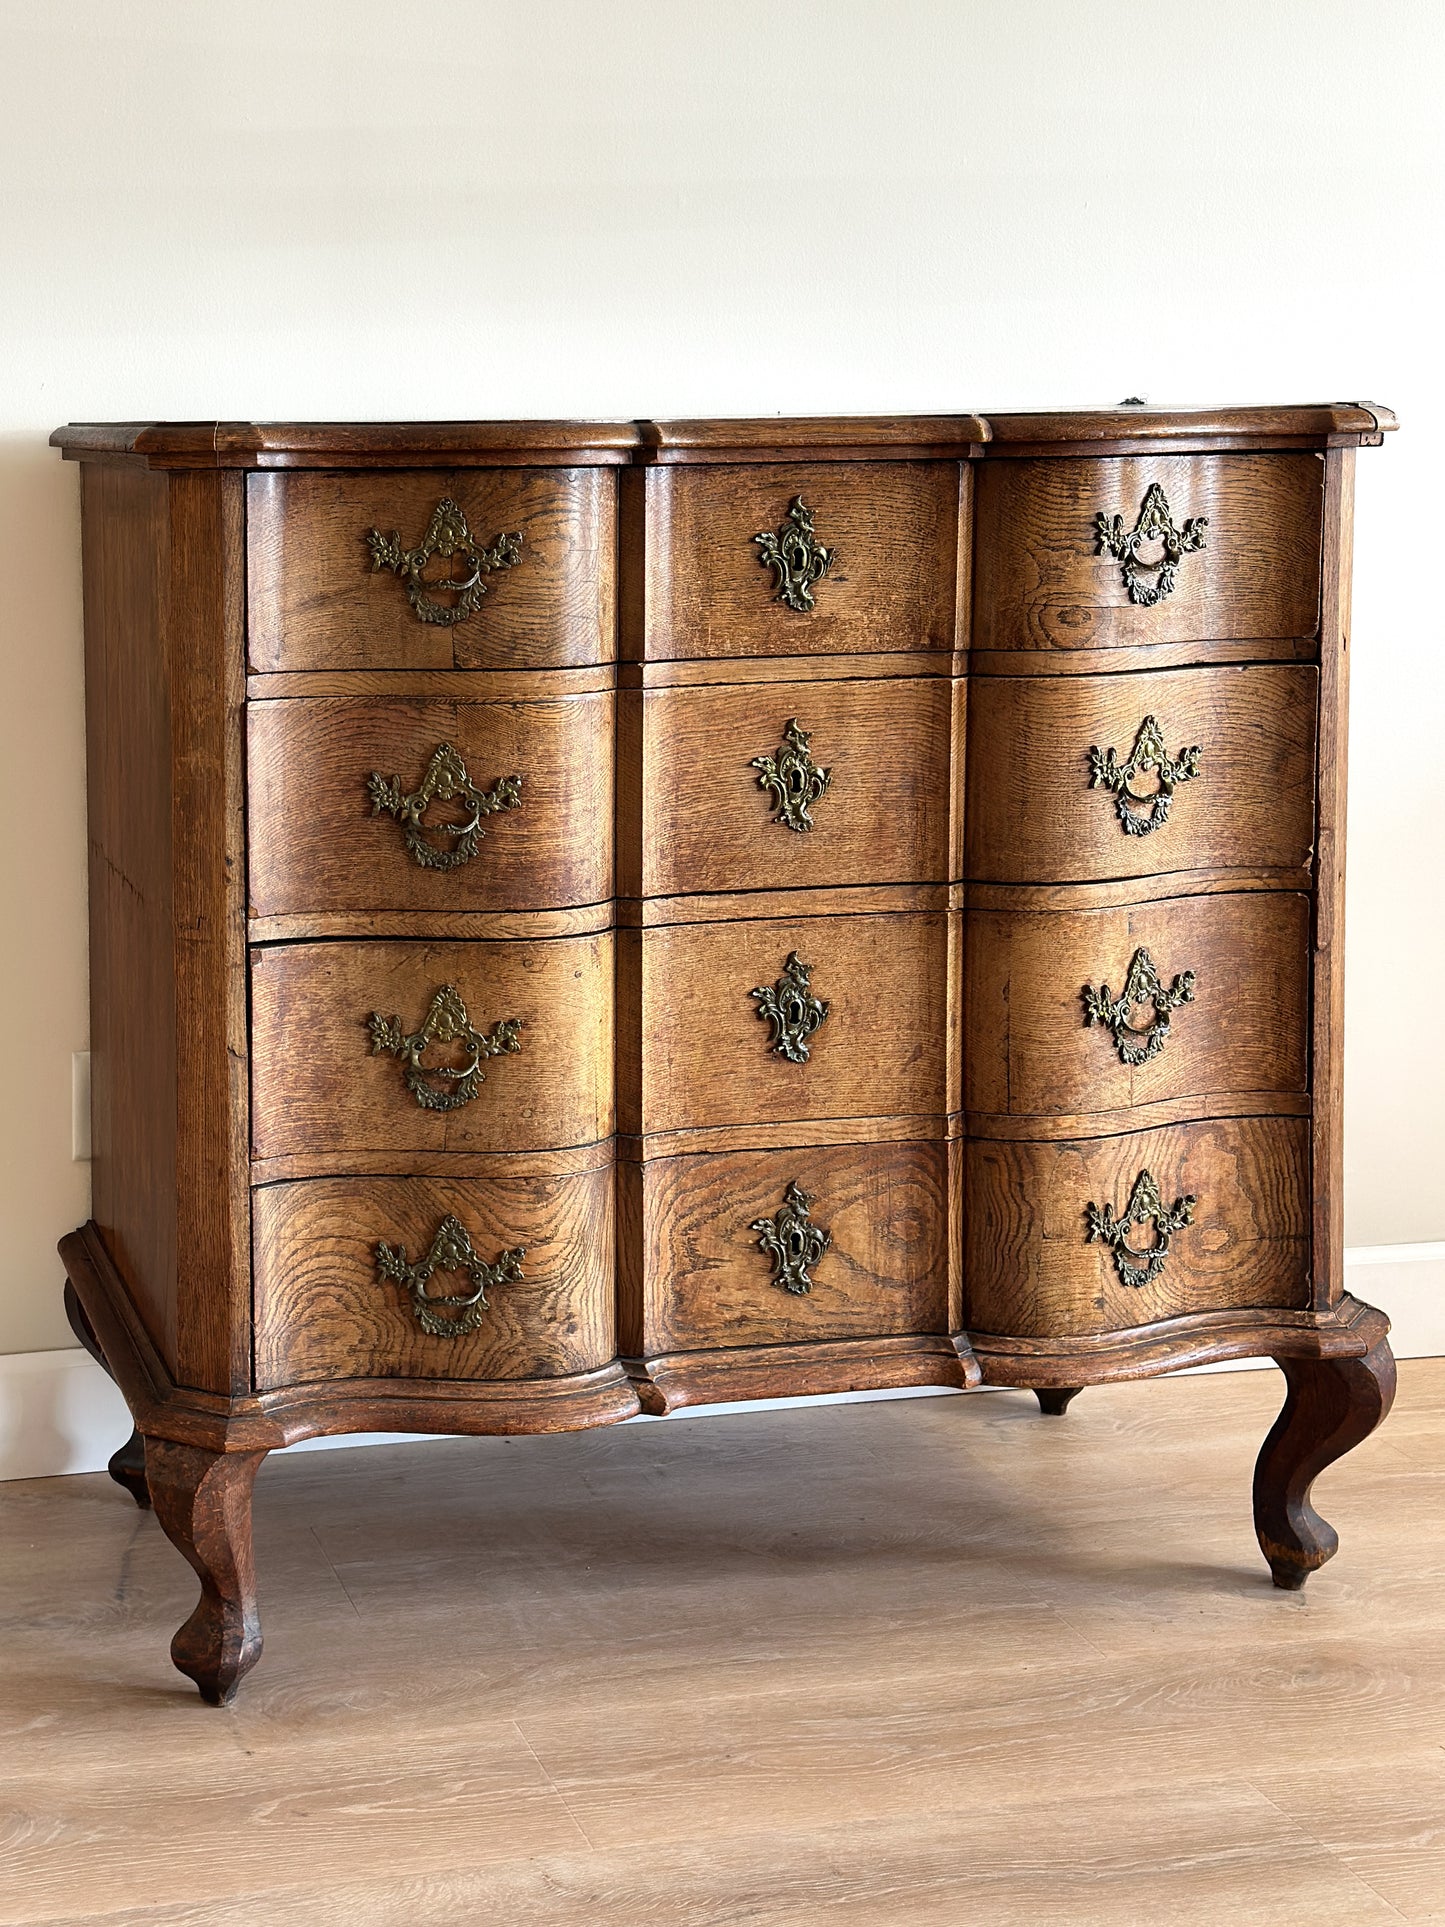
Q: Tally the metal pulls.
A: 8